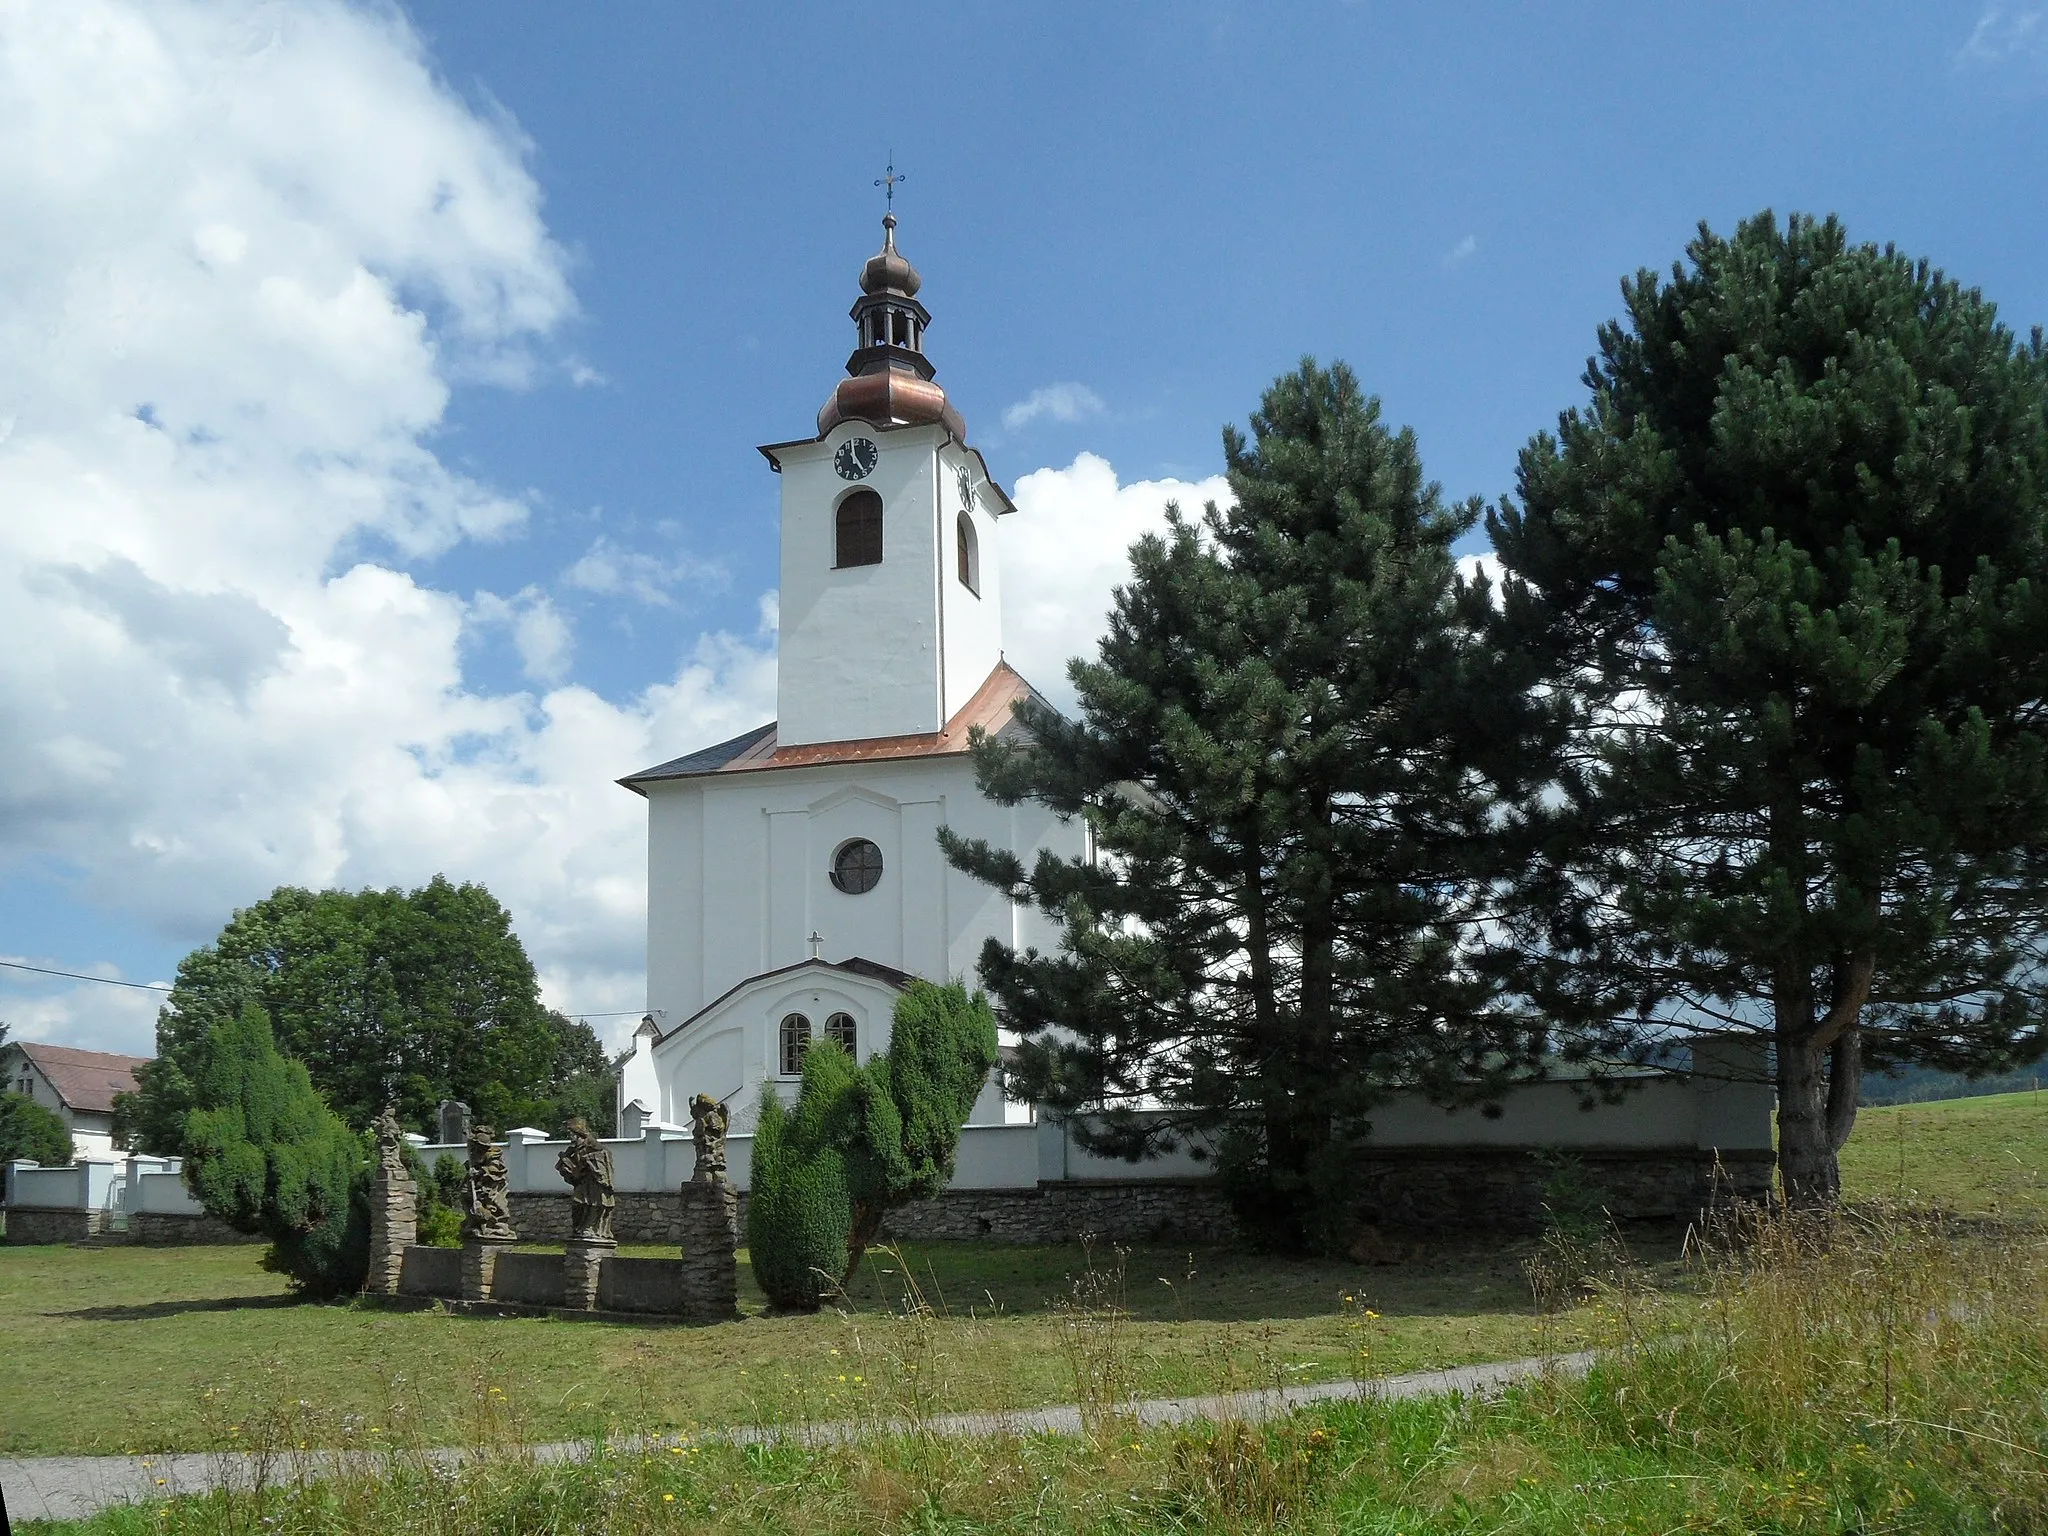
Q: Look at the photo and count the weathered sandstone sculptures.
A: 4